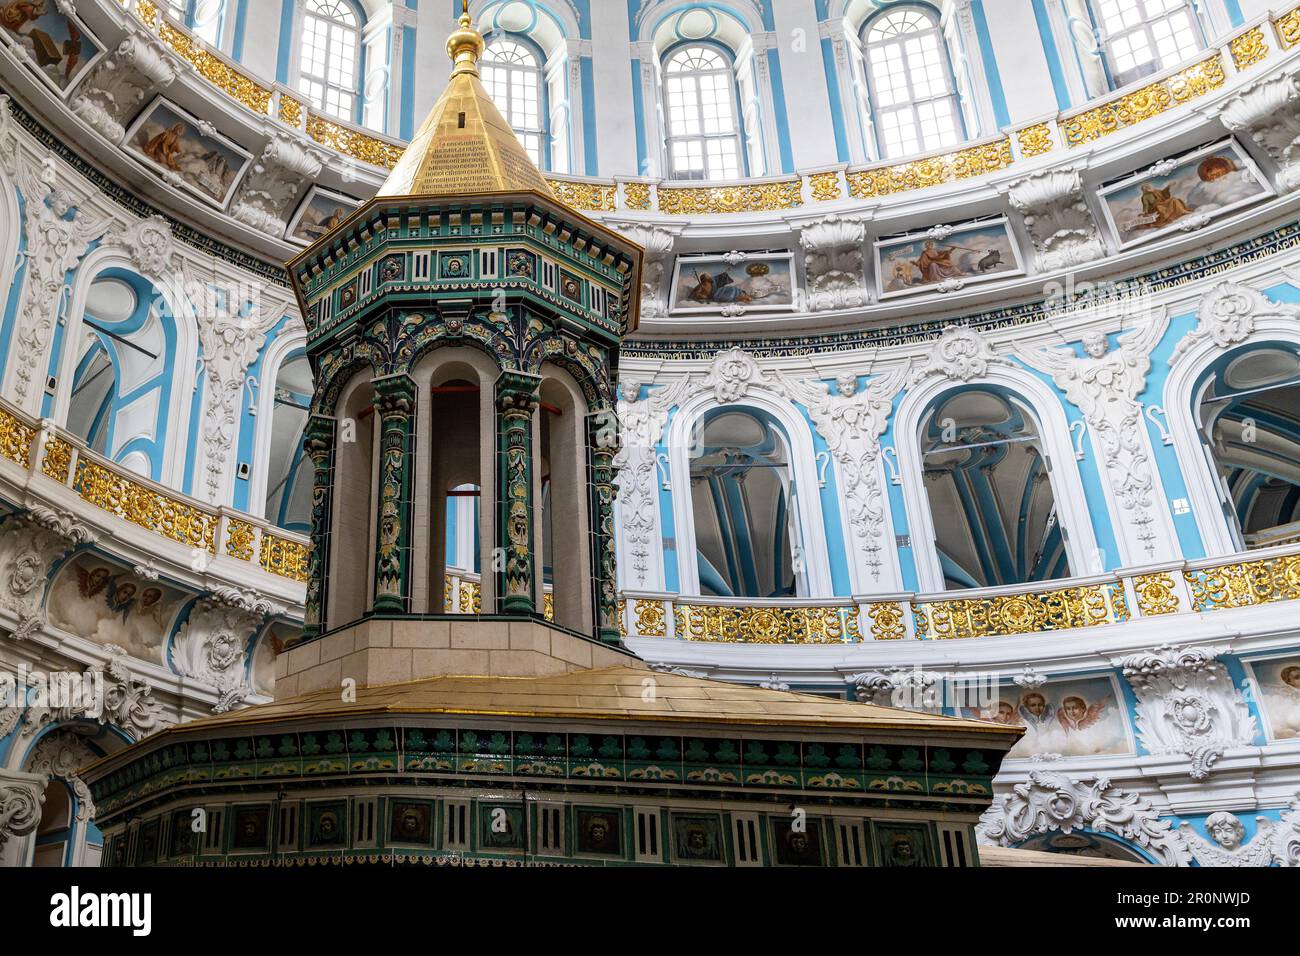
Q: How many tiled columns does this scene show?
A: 4